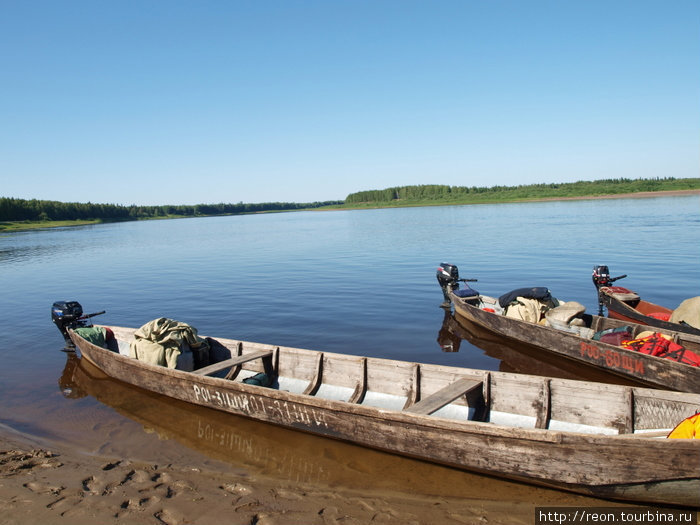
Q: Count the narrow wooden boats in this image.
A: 3